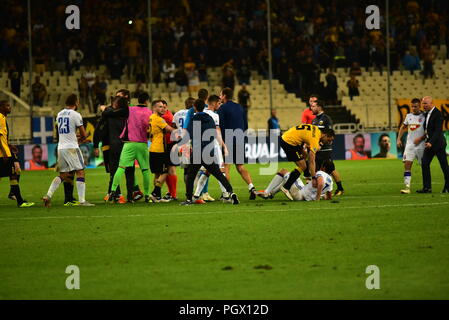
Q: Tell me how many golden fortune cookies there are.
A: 0